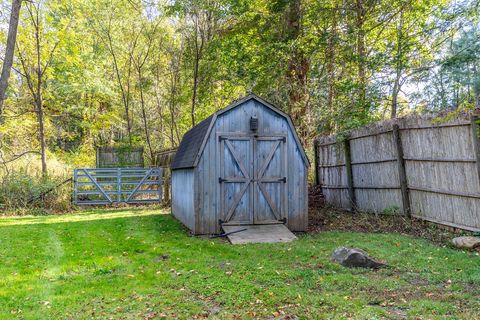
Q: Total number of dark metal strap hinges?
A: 6